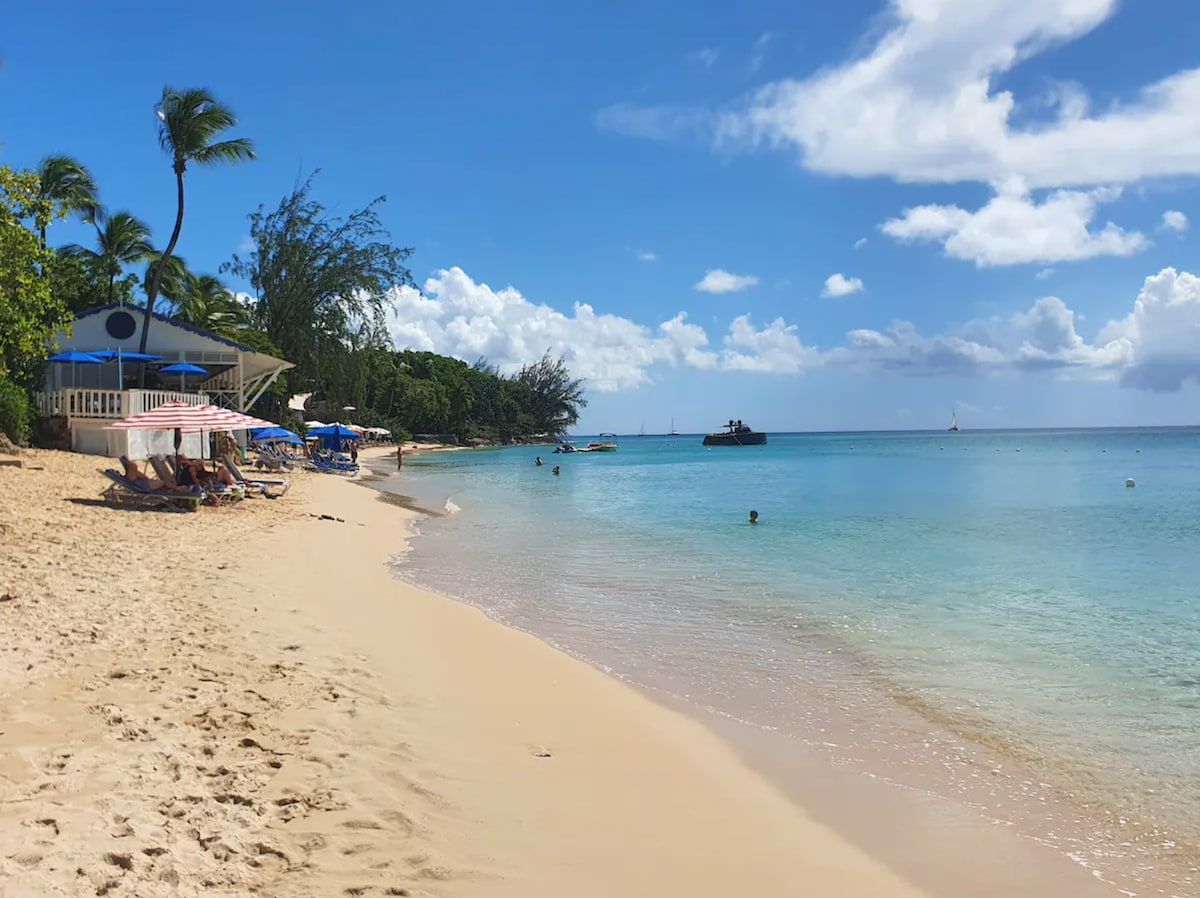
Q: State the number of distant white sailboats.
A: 3